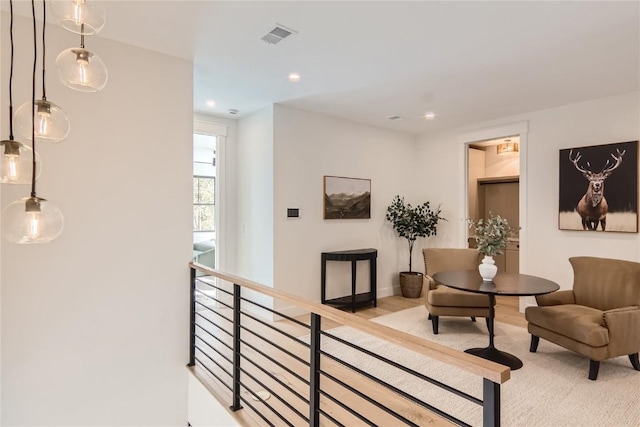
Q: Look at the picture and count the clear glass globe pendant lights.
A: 5